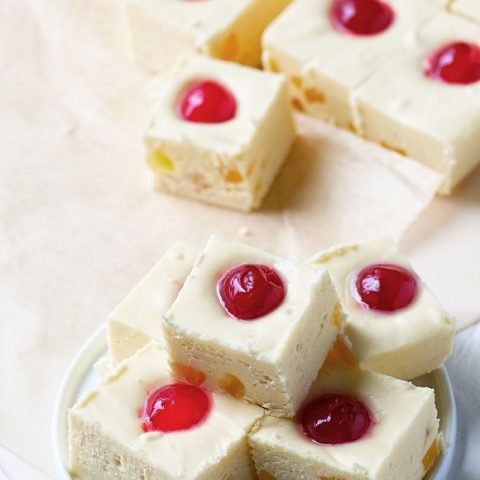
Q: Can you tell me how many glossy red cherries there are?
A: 7